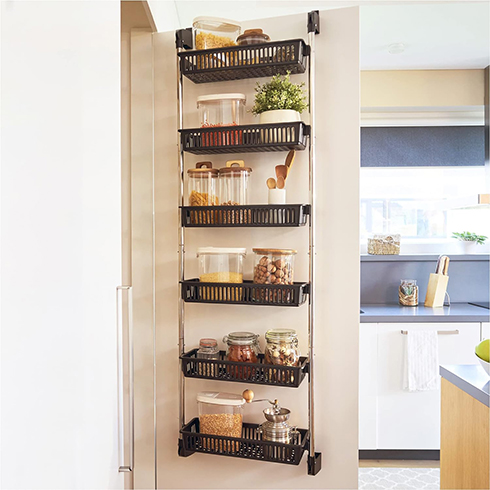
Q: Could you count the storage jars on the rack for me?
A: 11